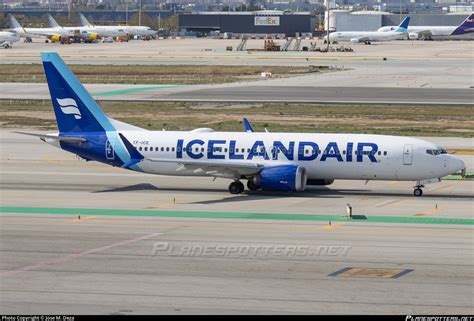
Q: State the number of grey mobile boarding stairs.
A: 3